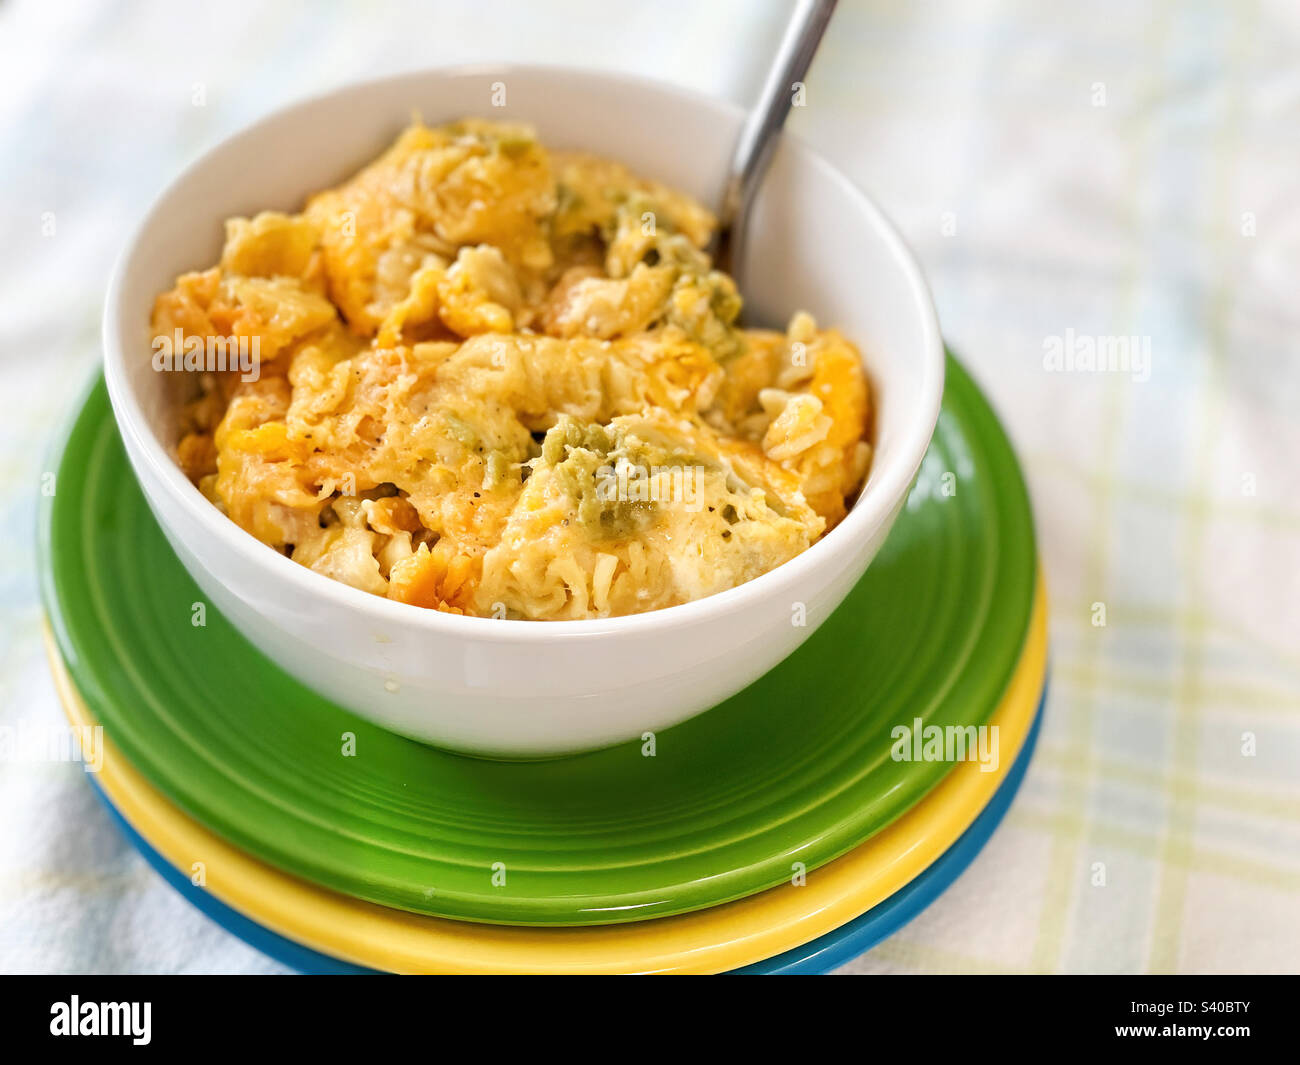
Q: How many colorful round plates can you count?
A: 3